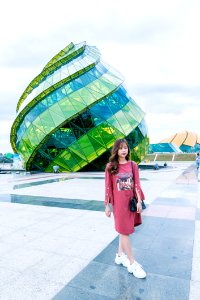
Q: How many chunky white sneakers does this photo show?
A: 2